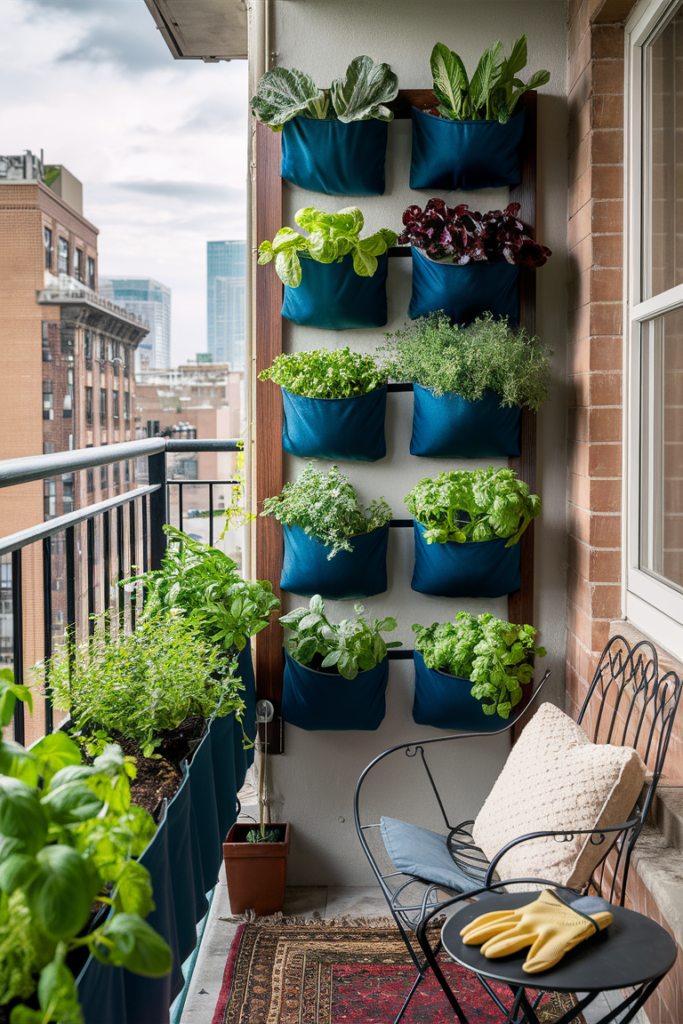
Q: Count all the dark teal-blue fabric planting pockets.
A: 10